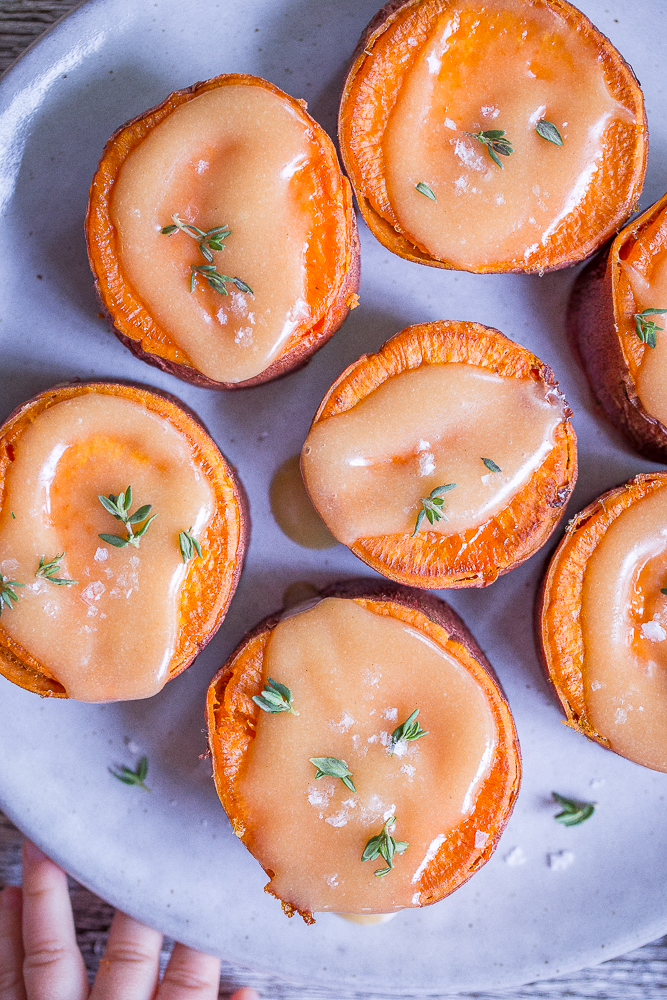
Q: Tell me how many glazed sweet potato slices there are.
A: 7